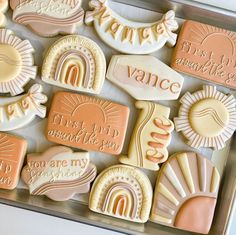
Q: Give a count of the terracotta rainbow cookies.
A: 2